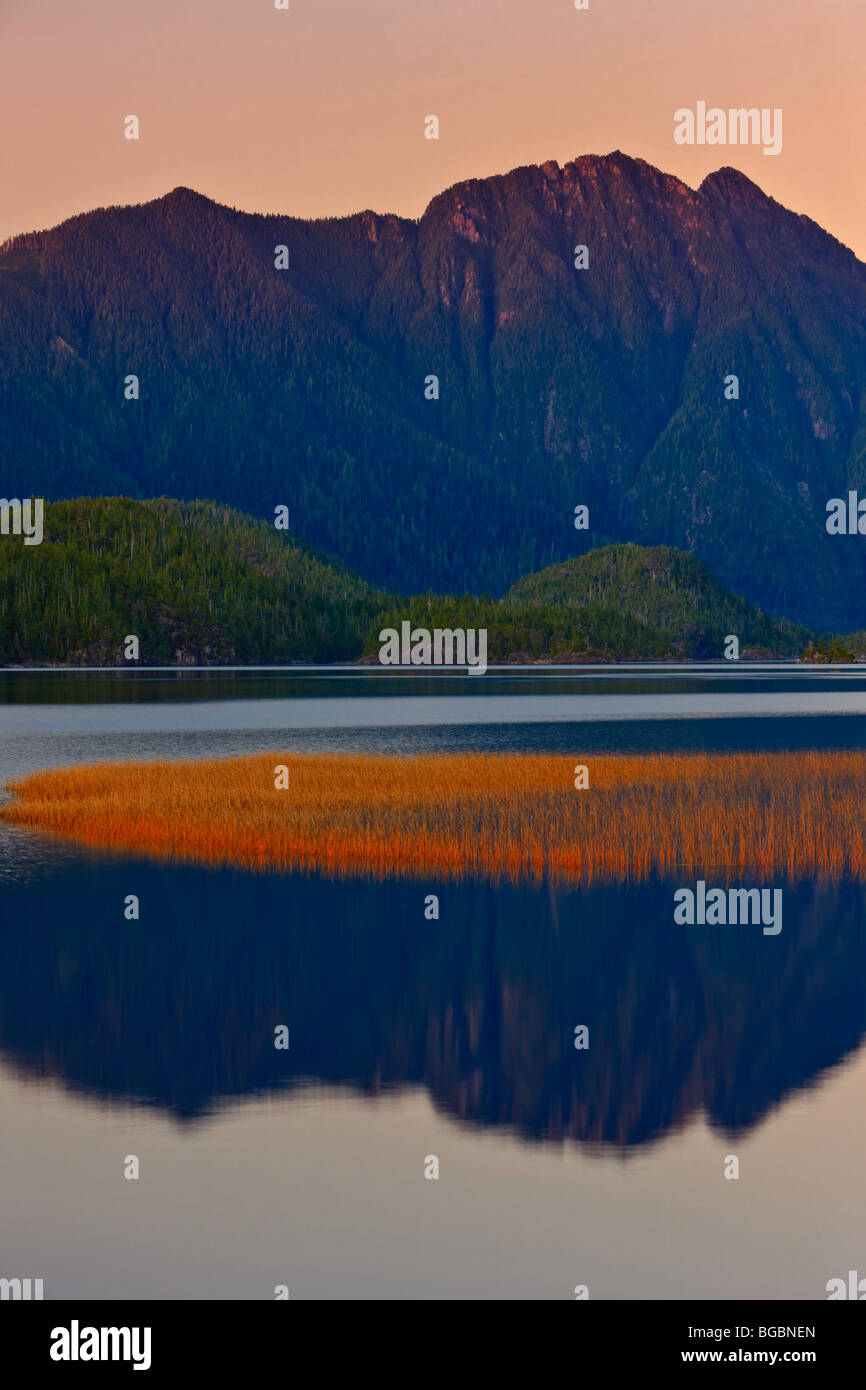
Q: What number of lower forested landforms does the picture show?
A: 2